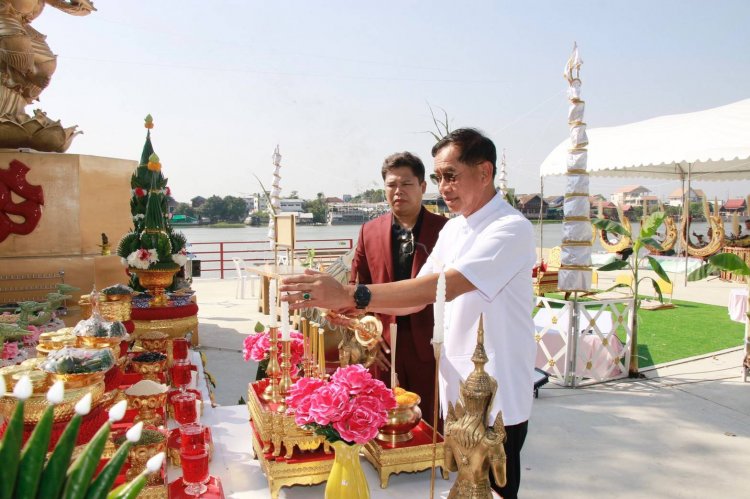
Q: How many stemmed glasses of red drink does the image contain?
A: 5